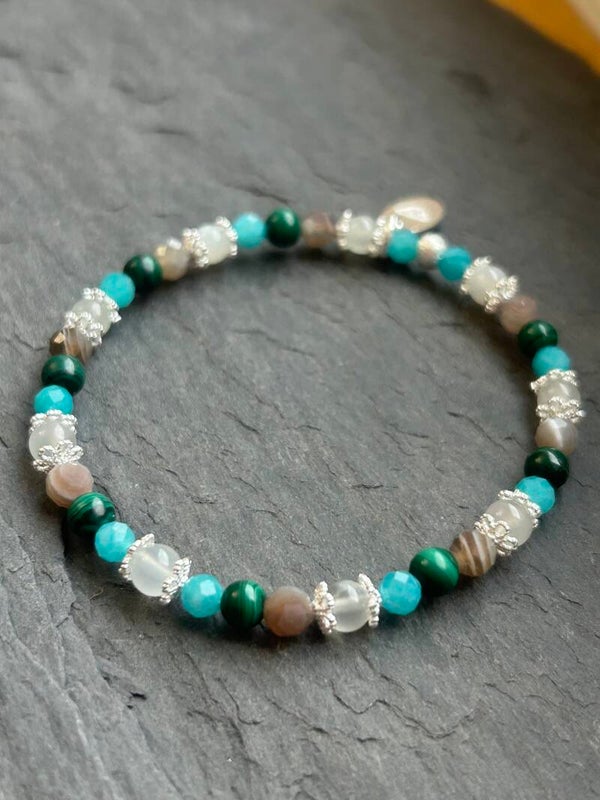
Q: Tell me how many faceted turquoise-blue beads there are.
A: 10